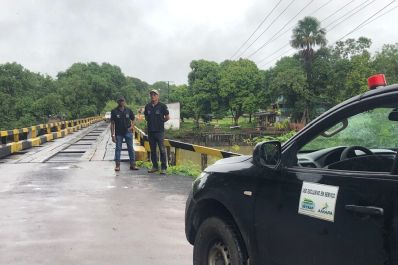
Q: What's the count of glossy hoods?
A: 1